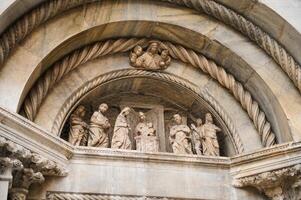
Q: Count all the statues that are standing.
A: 6